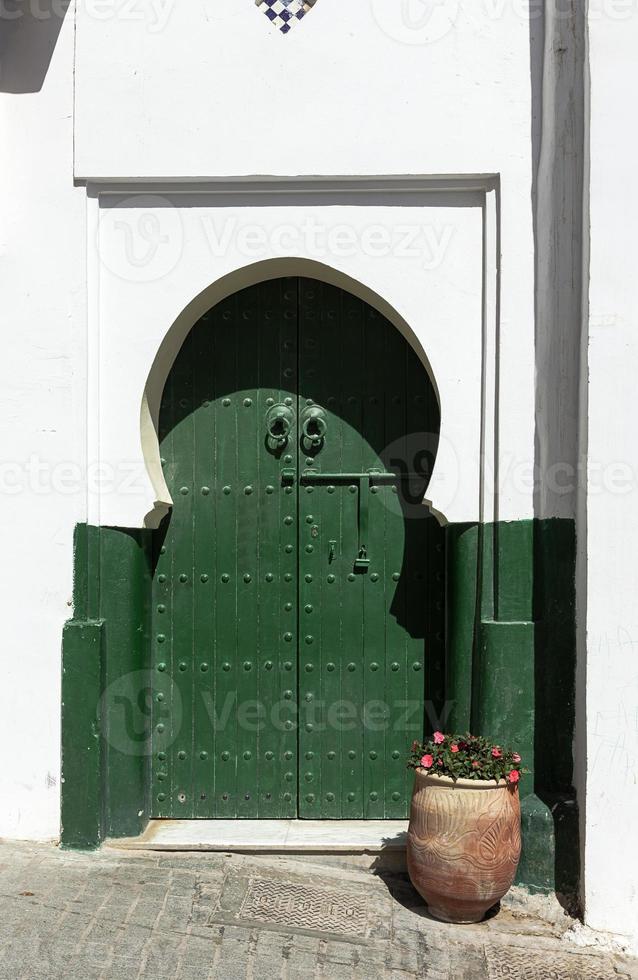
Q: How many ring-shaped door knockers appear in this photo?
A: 2